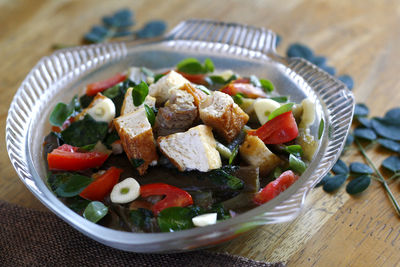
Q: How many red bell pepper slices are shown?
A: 8